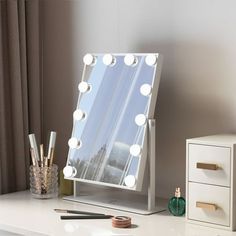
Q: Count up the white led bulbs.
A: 12